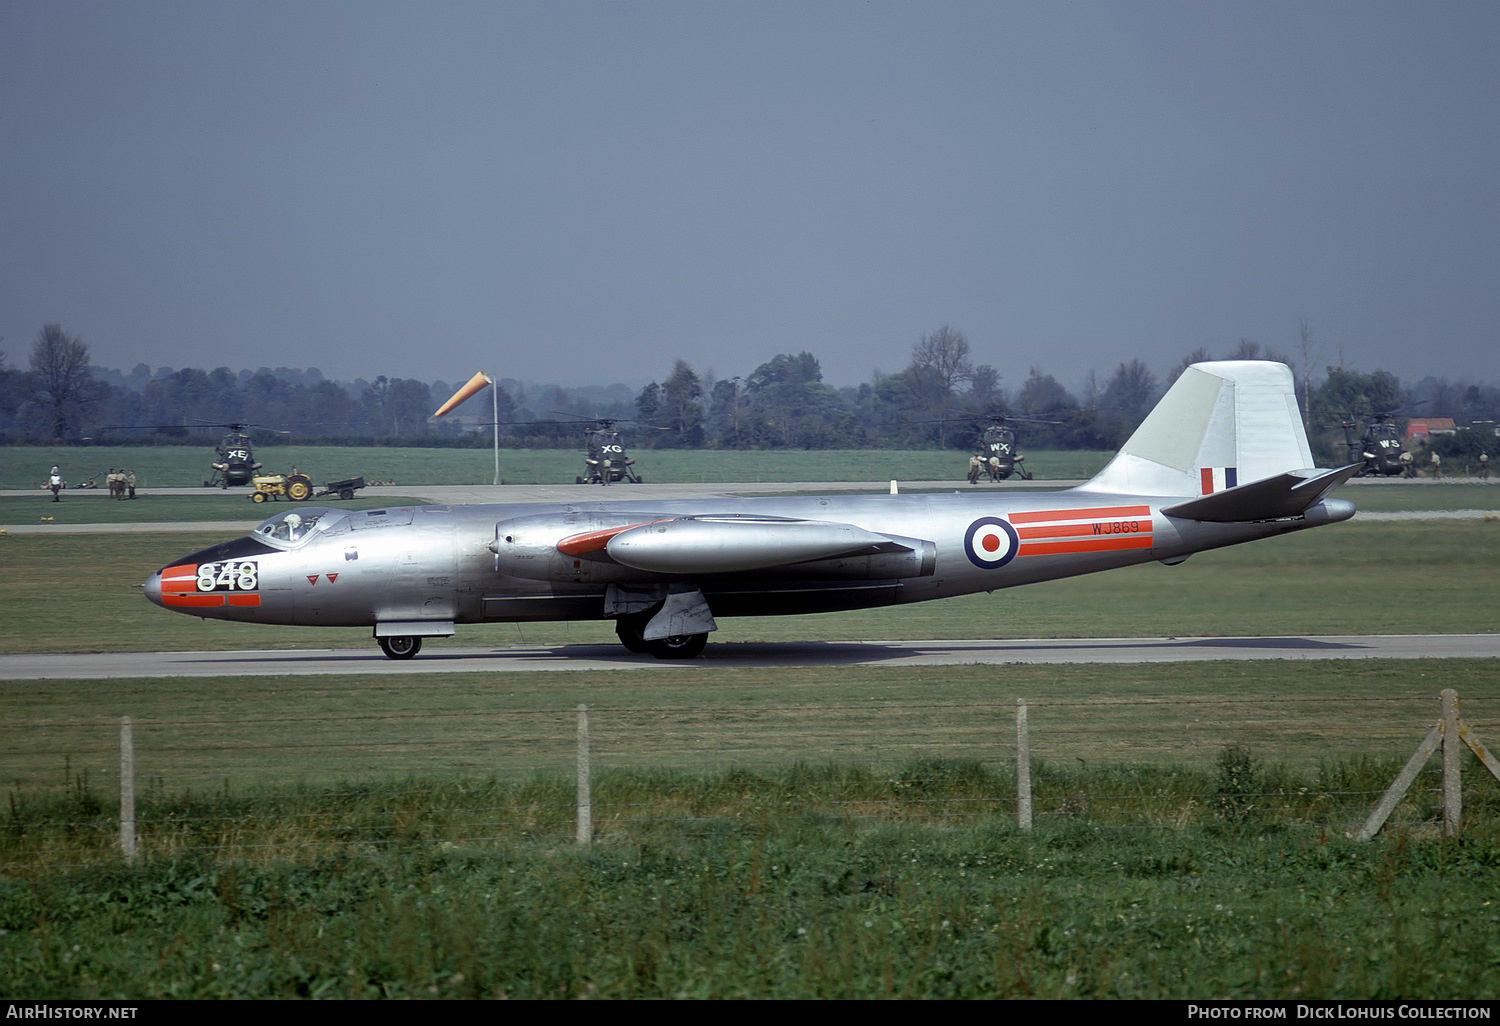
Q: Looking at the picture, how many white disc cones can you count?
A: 0